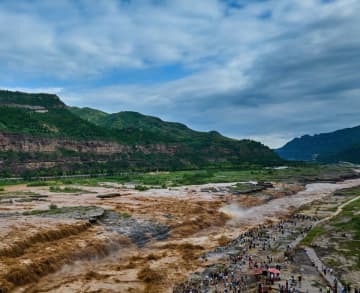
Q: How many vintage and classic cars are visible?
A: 0